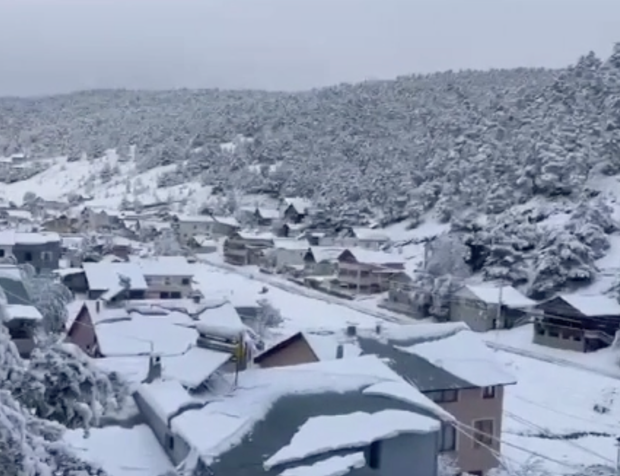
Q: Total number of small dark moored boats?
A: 0